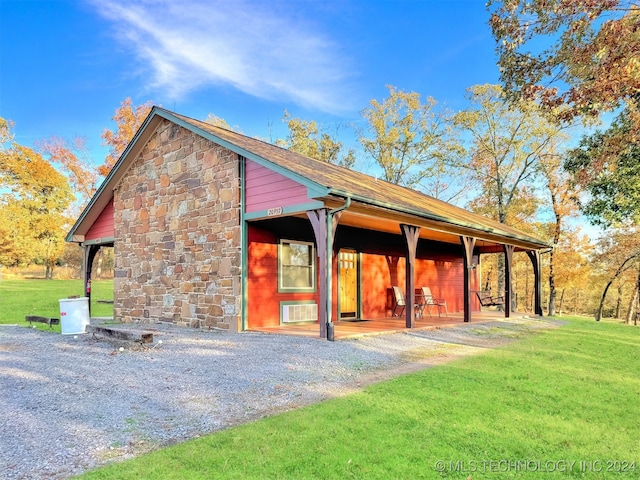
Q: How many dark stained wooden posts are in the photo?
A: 6